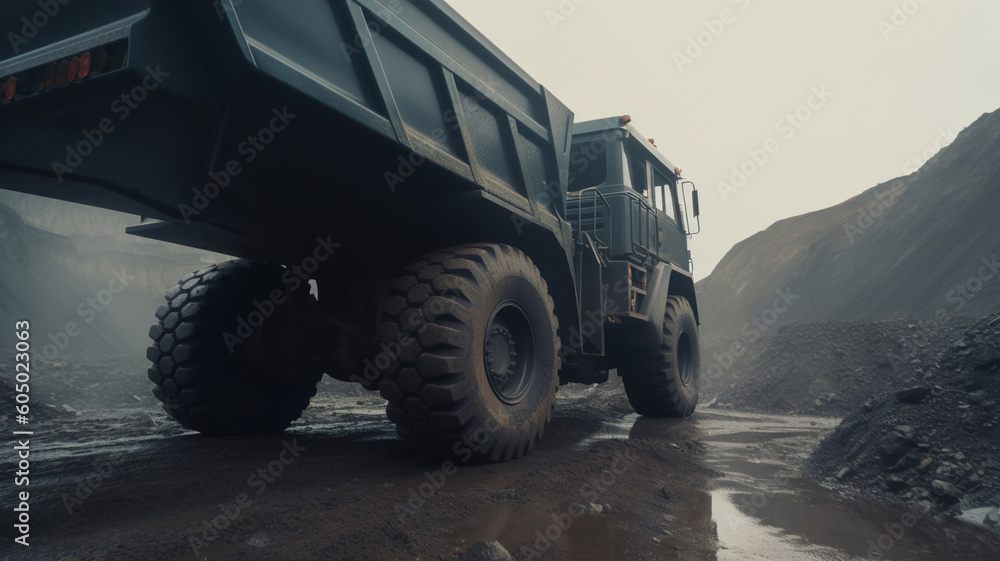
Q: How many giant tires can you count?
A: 3